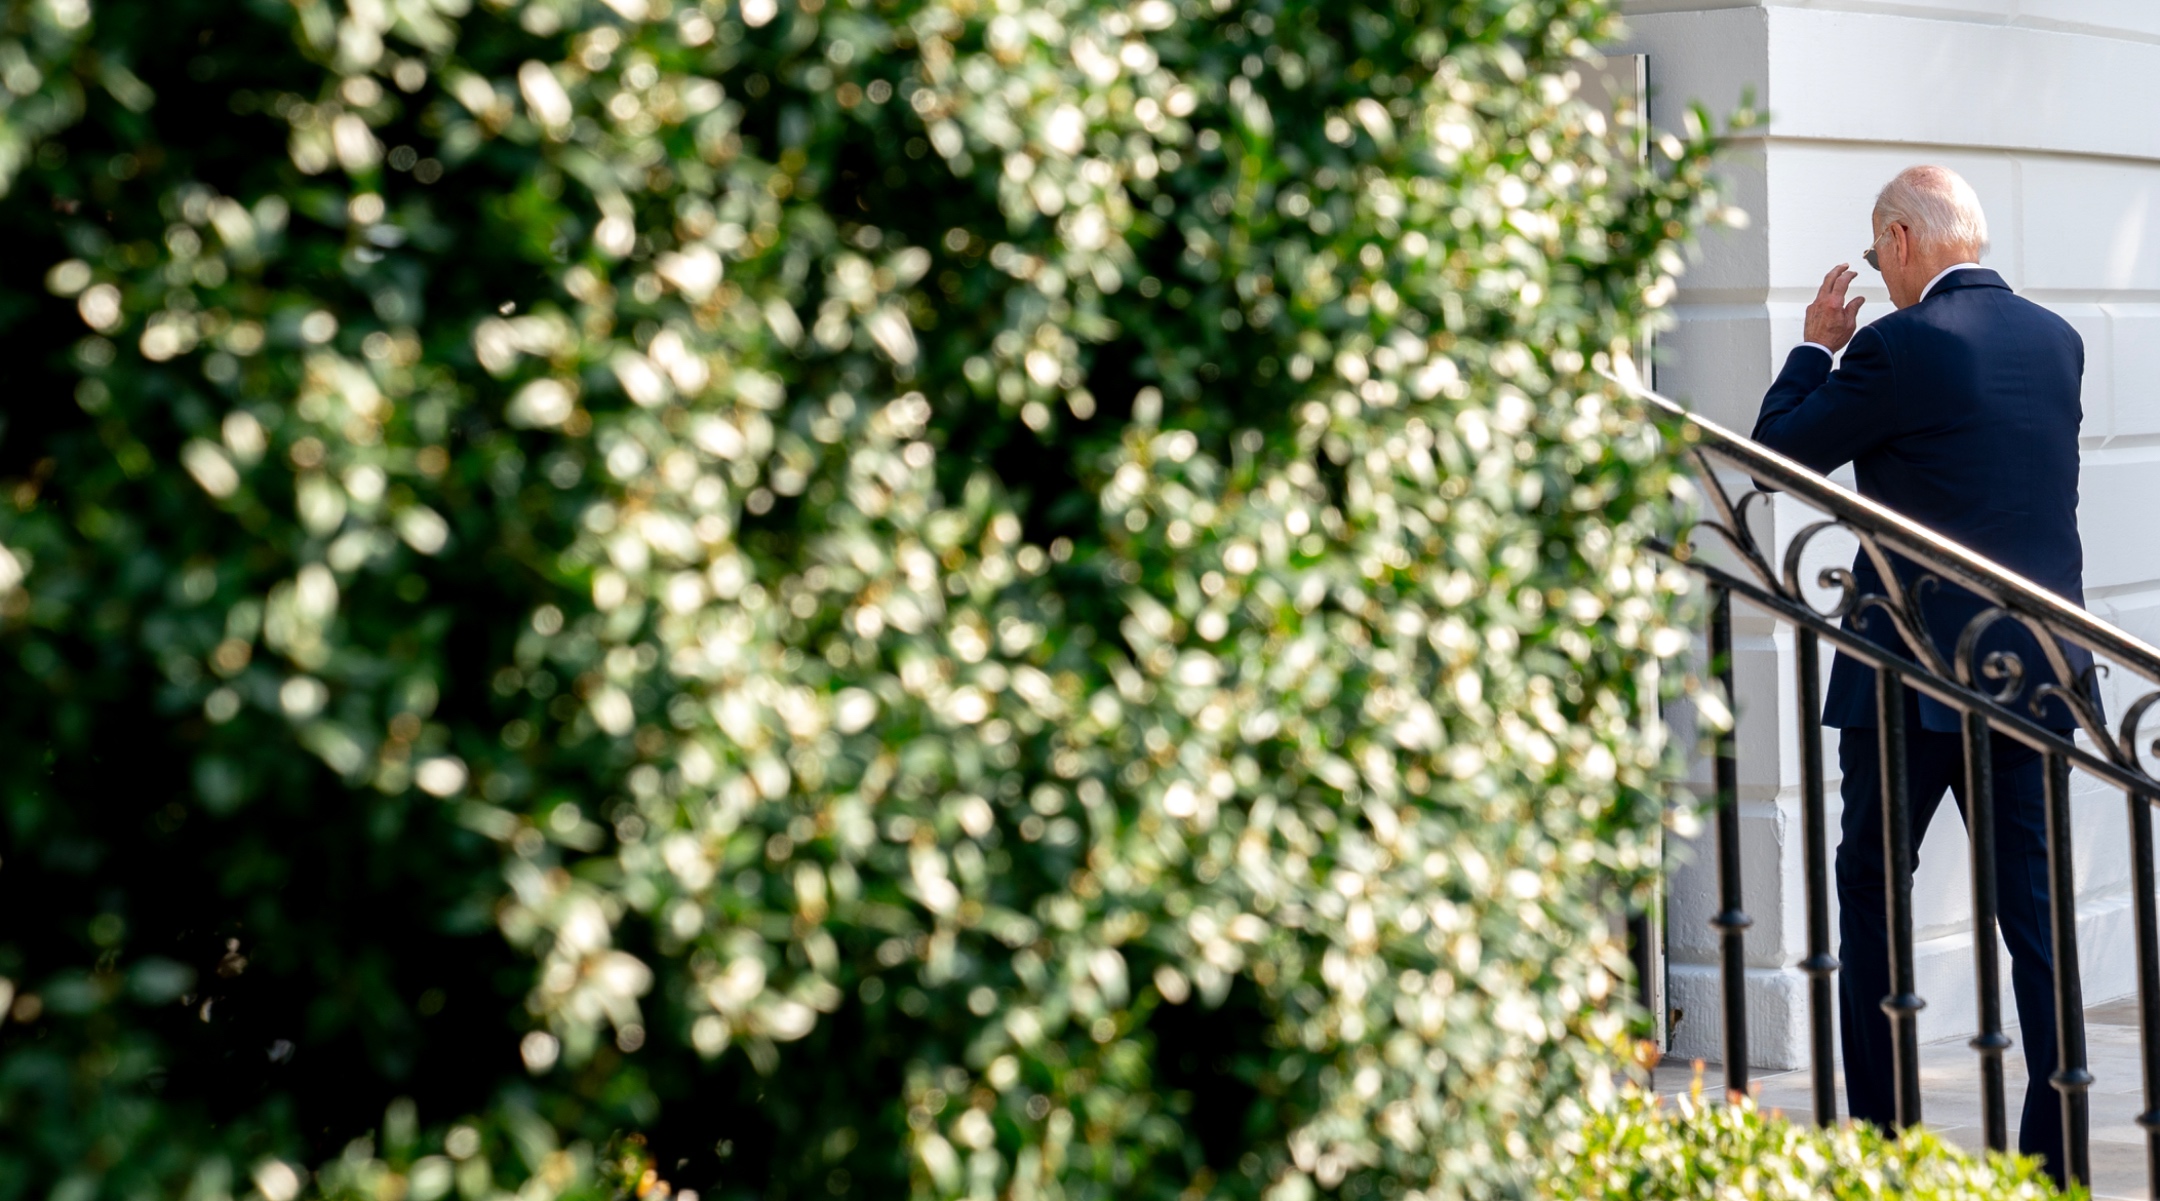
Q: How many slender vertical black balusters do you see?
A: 6